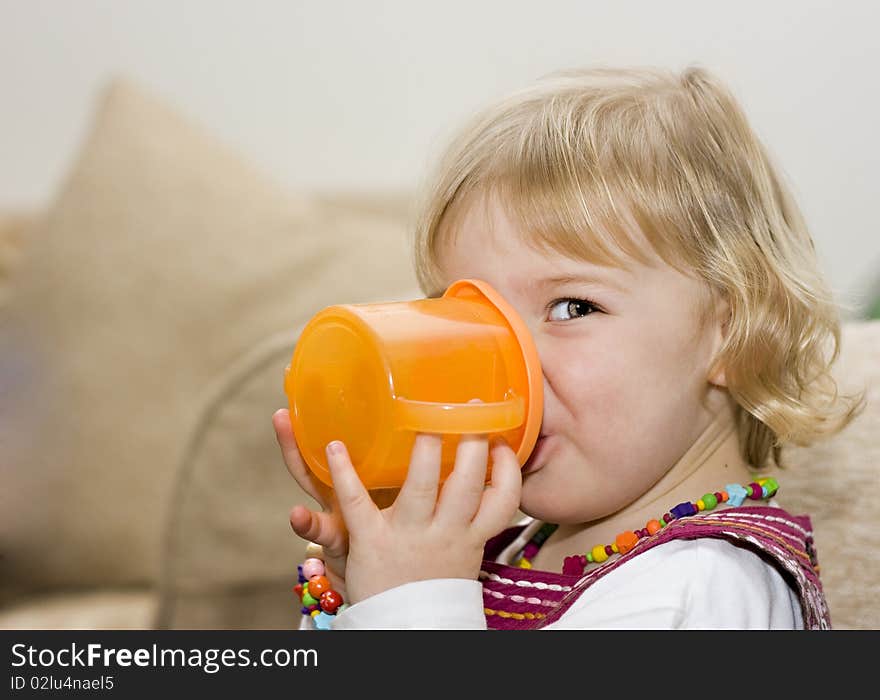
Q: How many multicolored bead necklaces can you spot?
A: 1